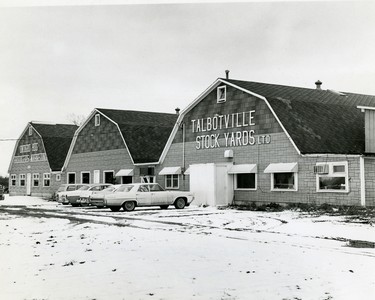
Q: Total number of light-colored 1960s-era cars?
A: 4